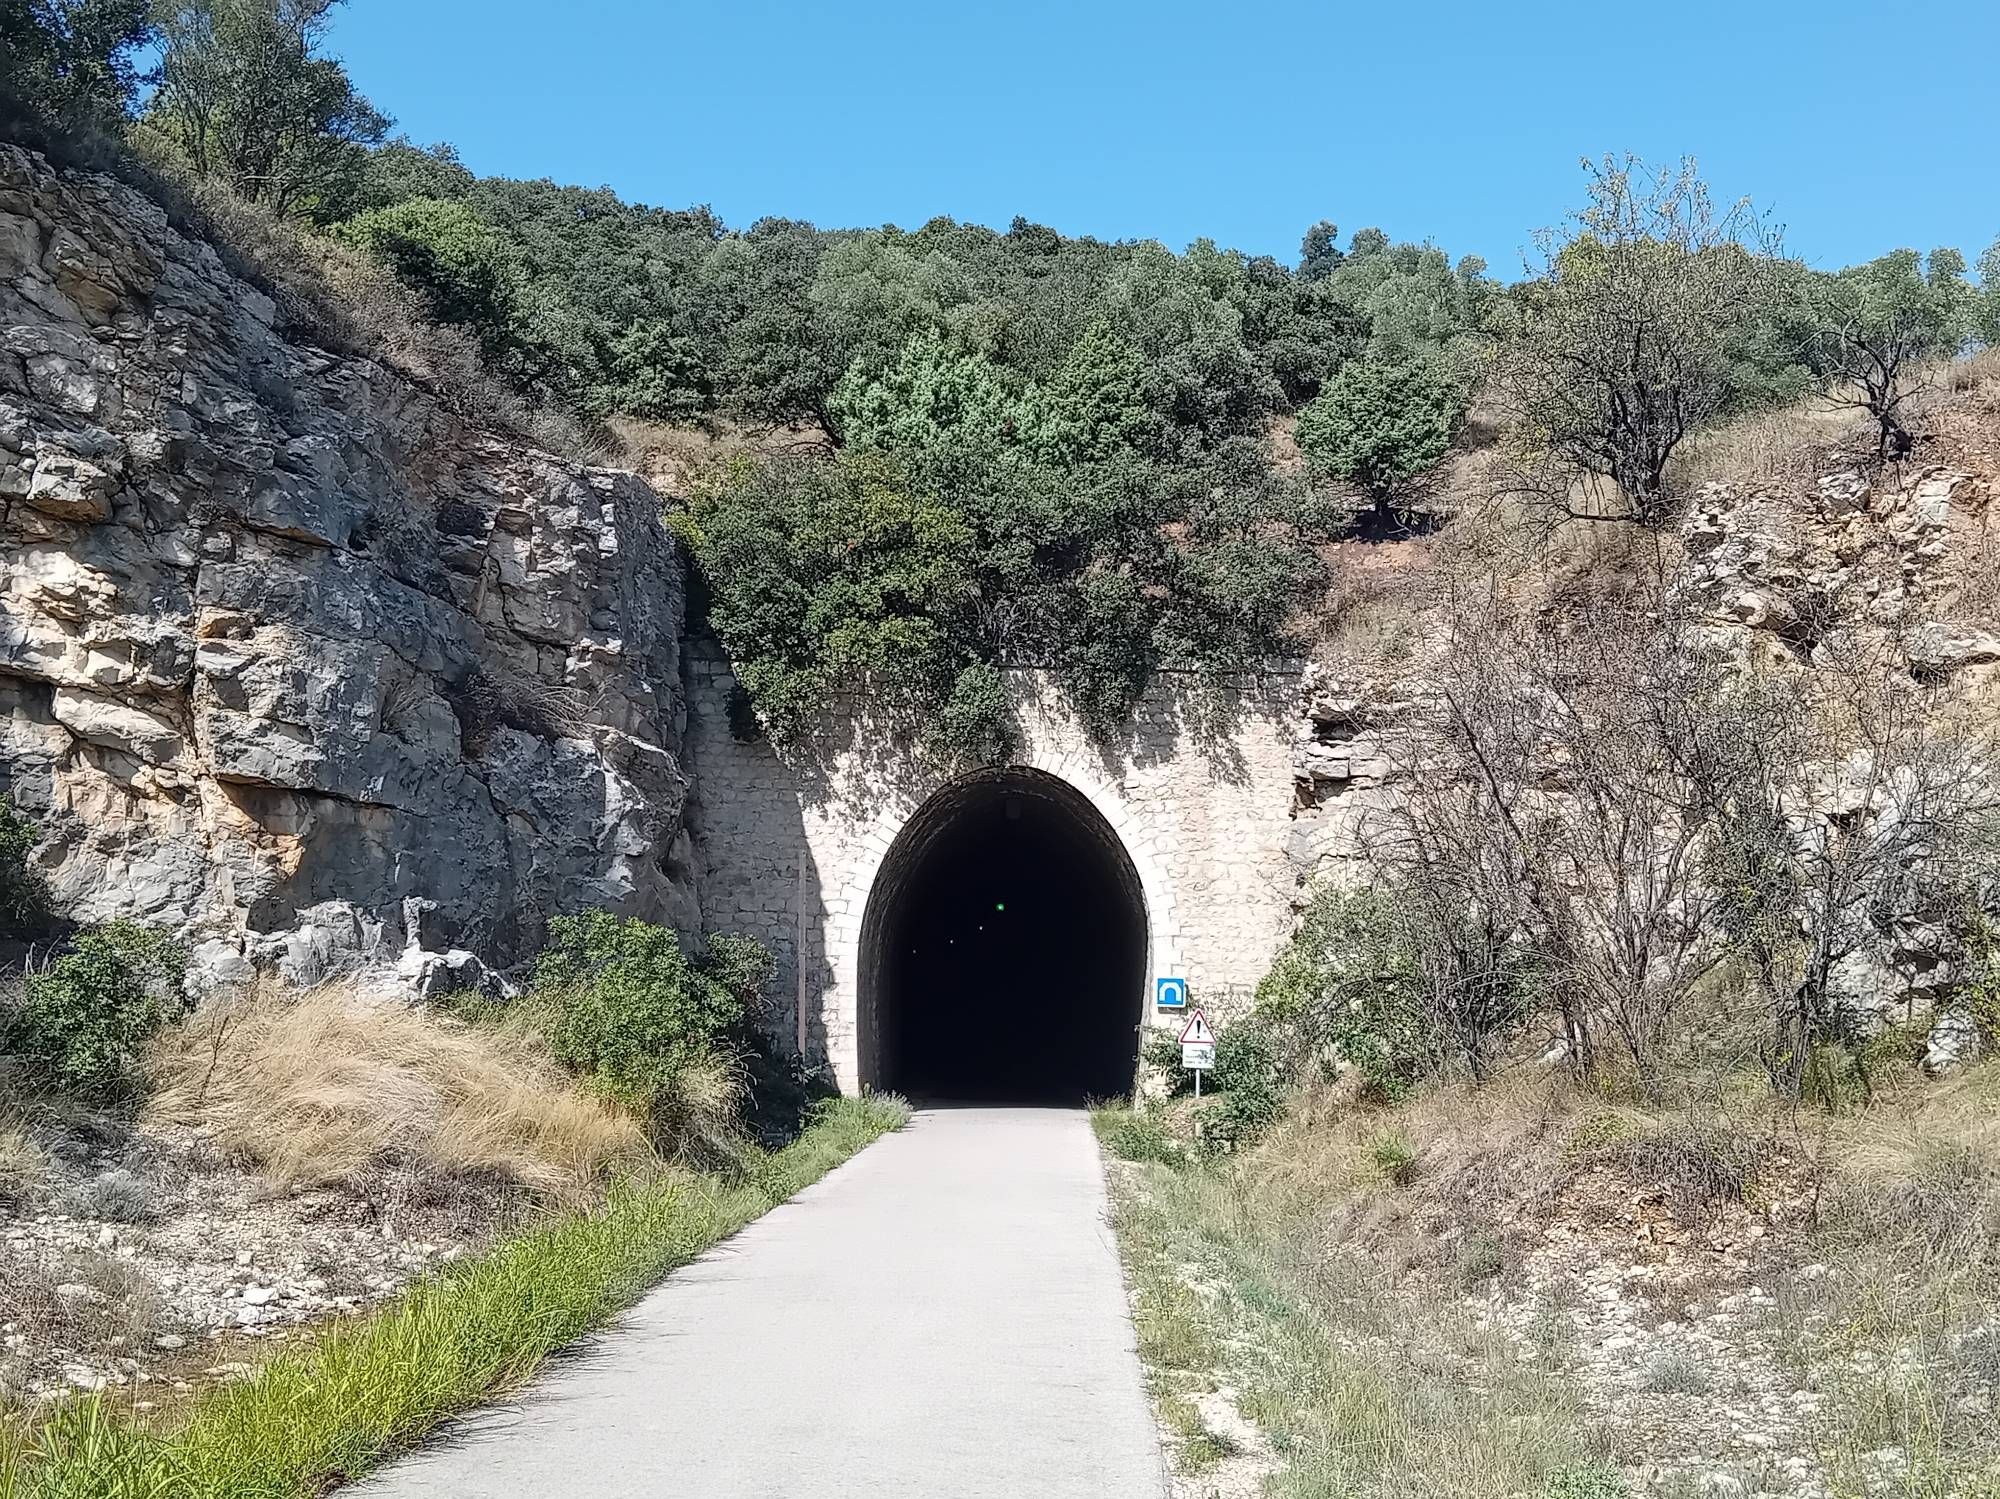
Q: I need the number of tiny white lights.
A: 3